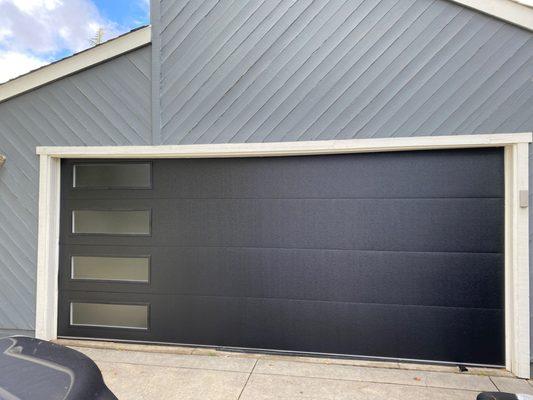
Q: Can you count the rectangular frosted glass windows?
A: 4